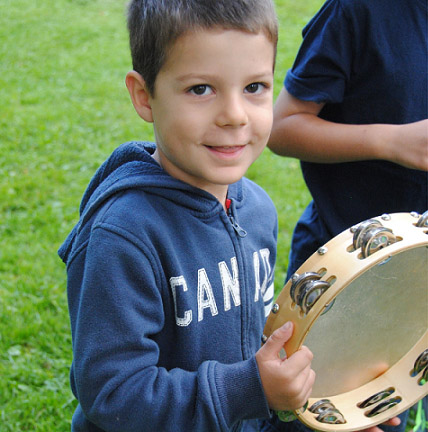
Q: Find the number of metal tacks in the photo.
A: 7